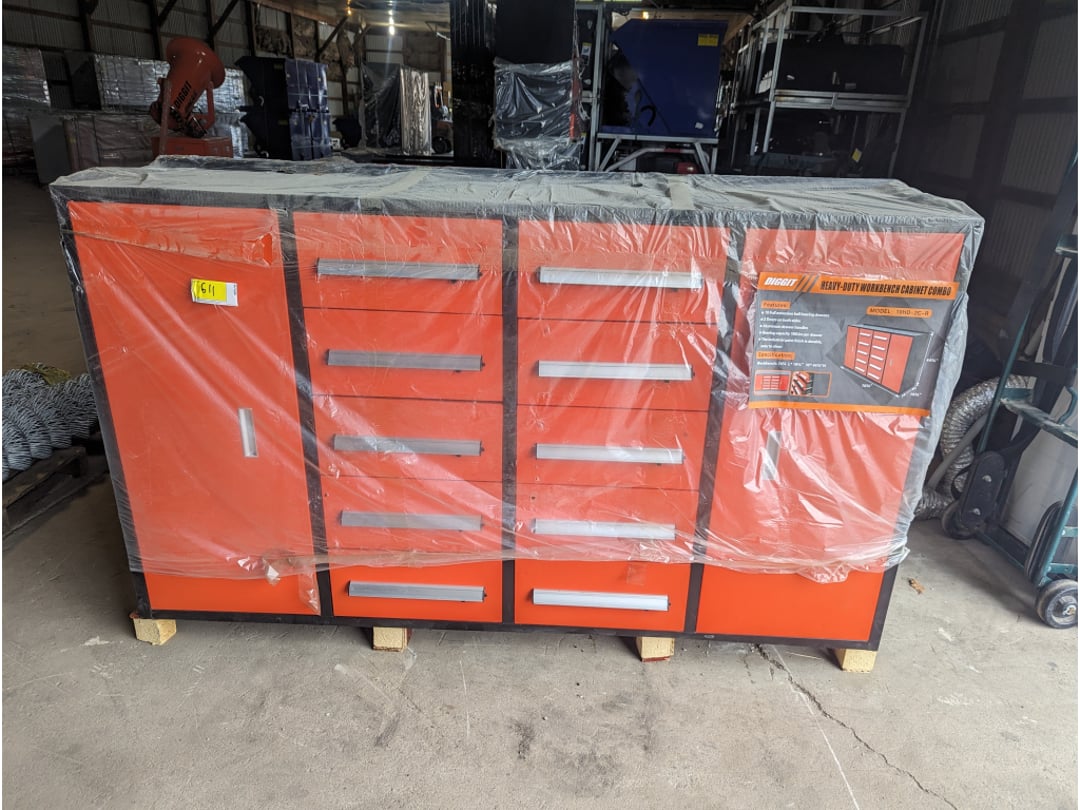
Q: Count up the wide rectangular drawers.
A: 10